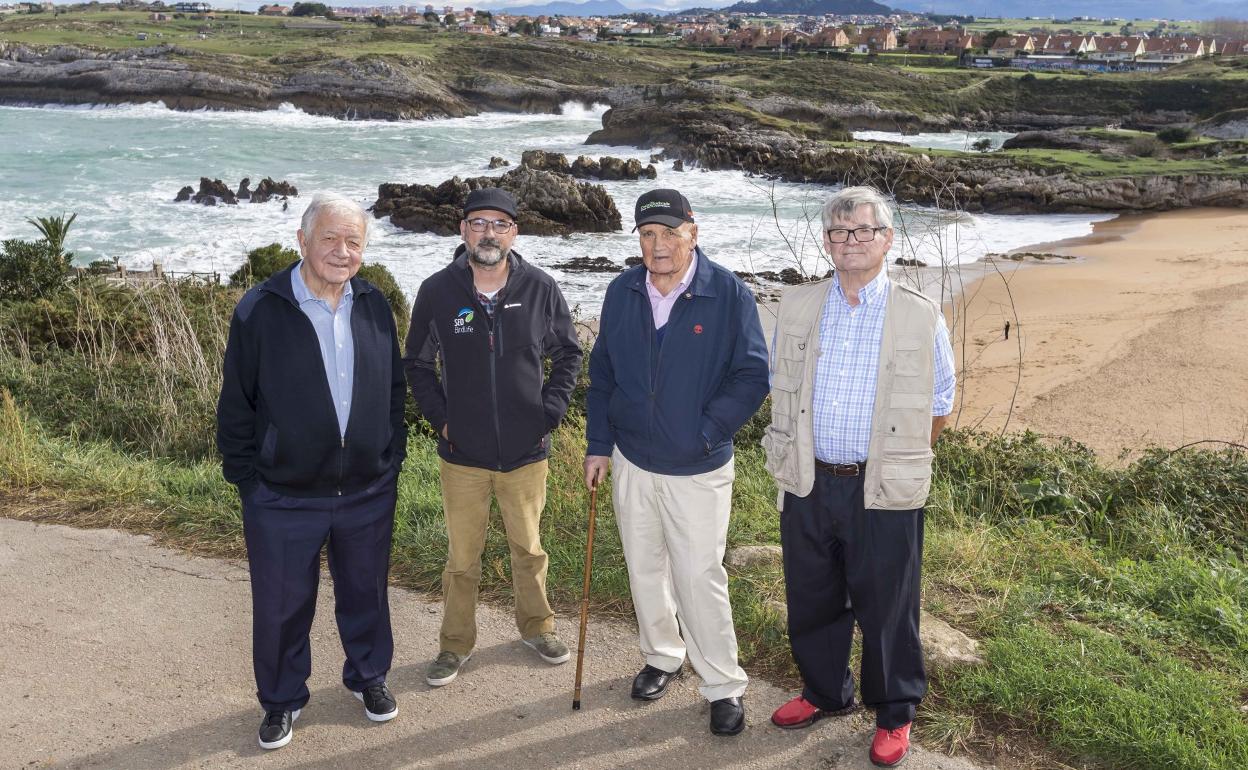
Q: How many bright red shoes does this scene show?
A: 2